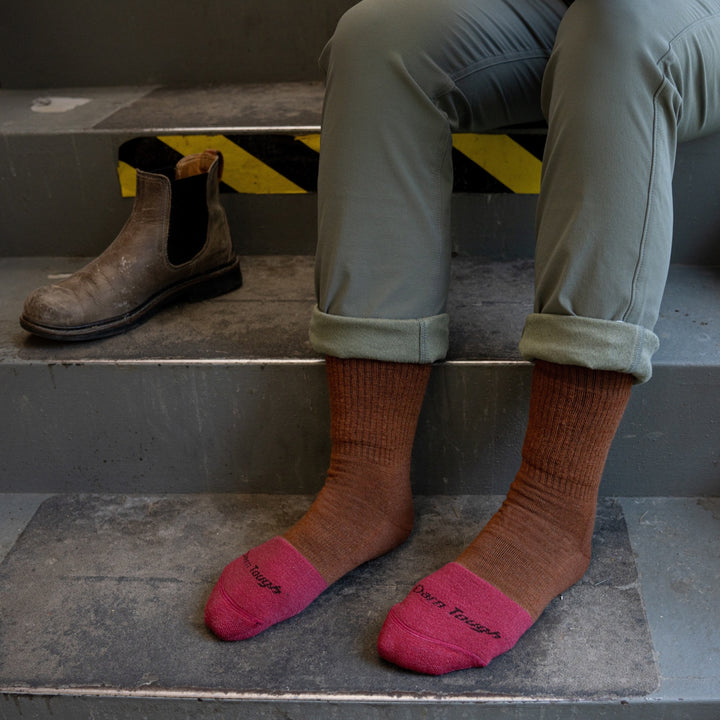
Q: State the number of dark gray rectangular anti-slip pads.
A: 3